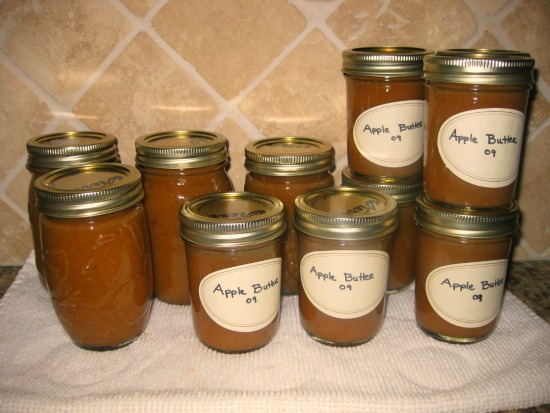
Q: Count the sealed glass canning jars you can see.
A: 11